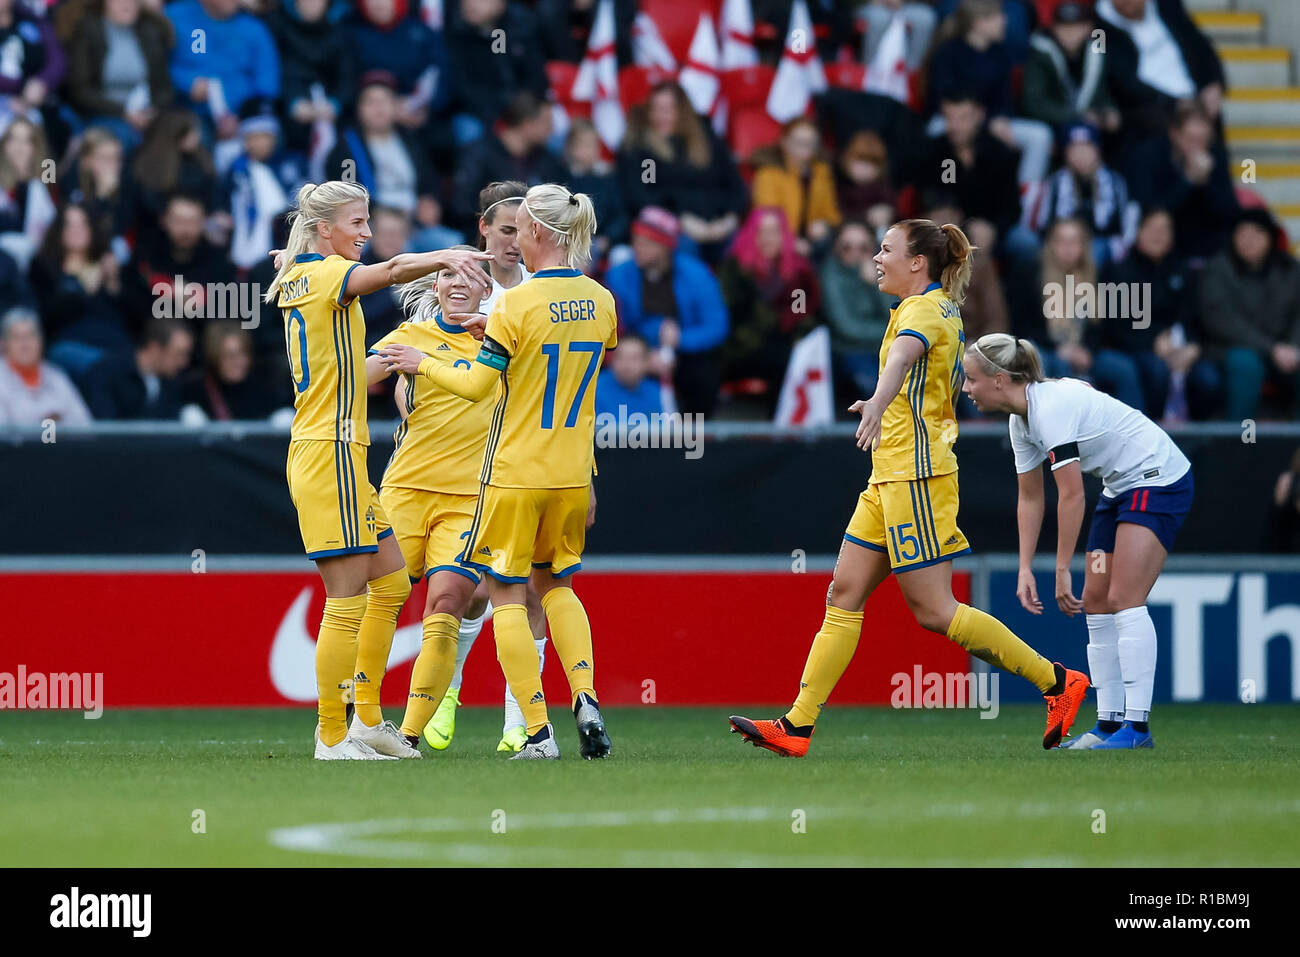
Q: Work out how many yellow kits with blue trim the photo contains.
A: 4